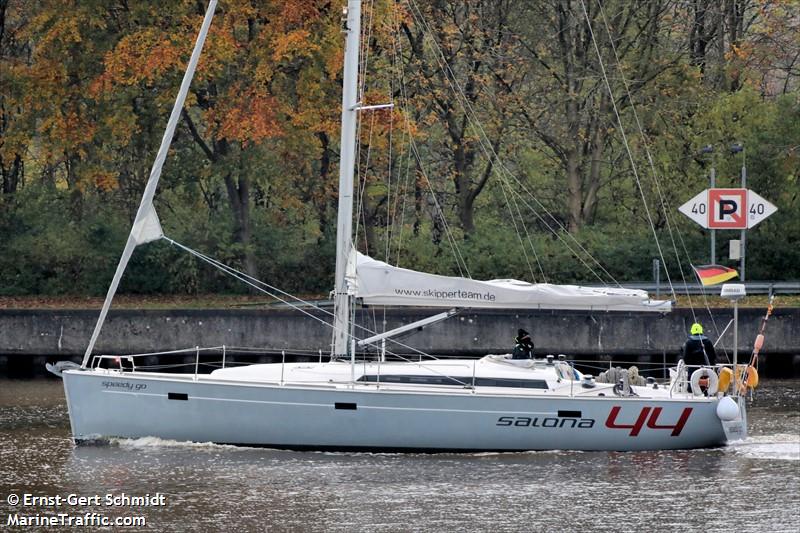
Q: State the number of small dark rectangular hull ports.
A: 3